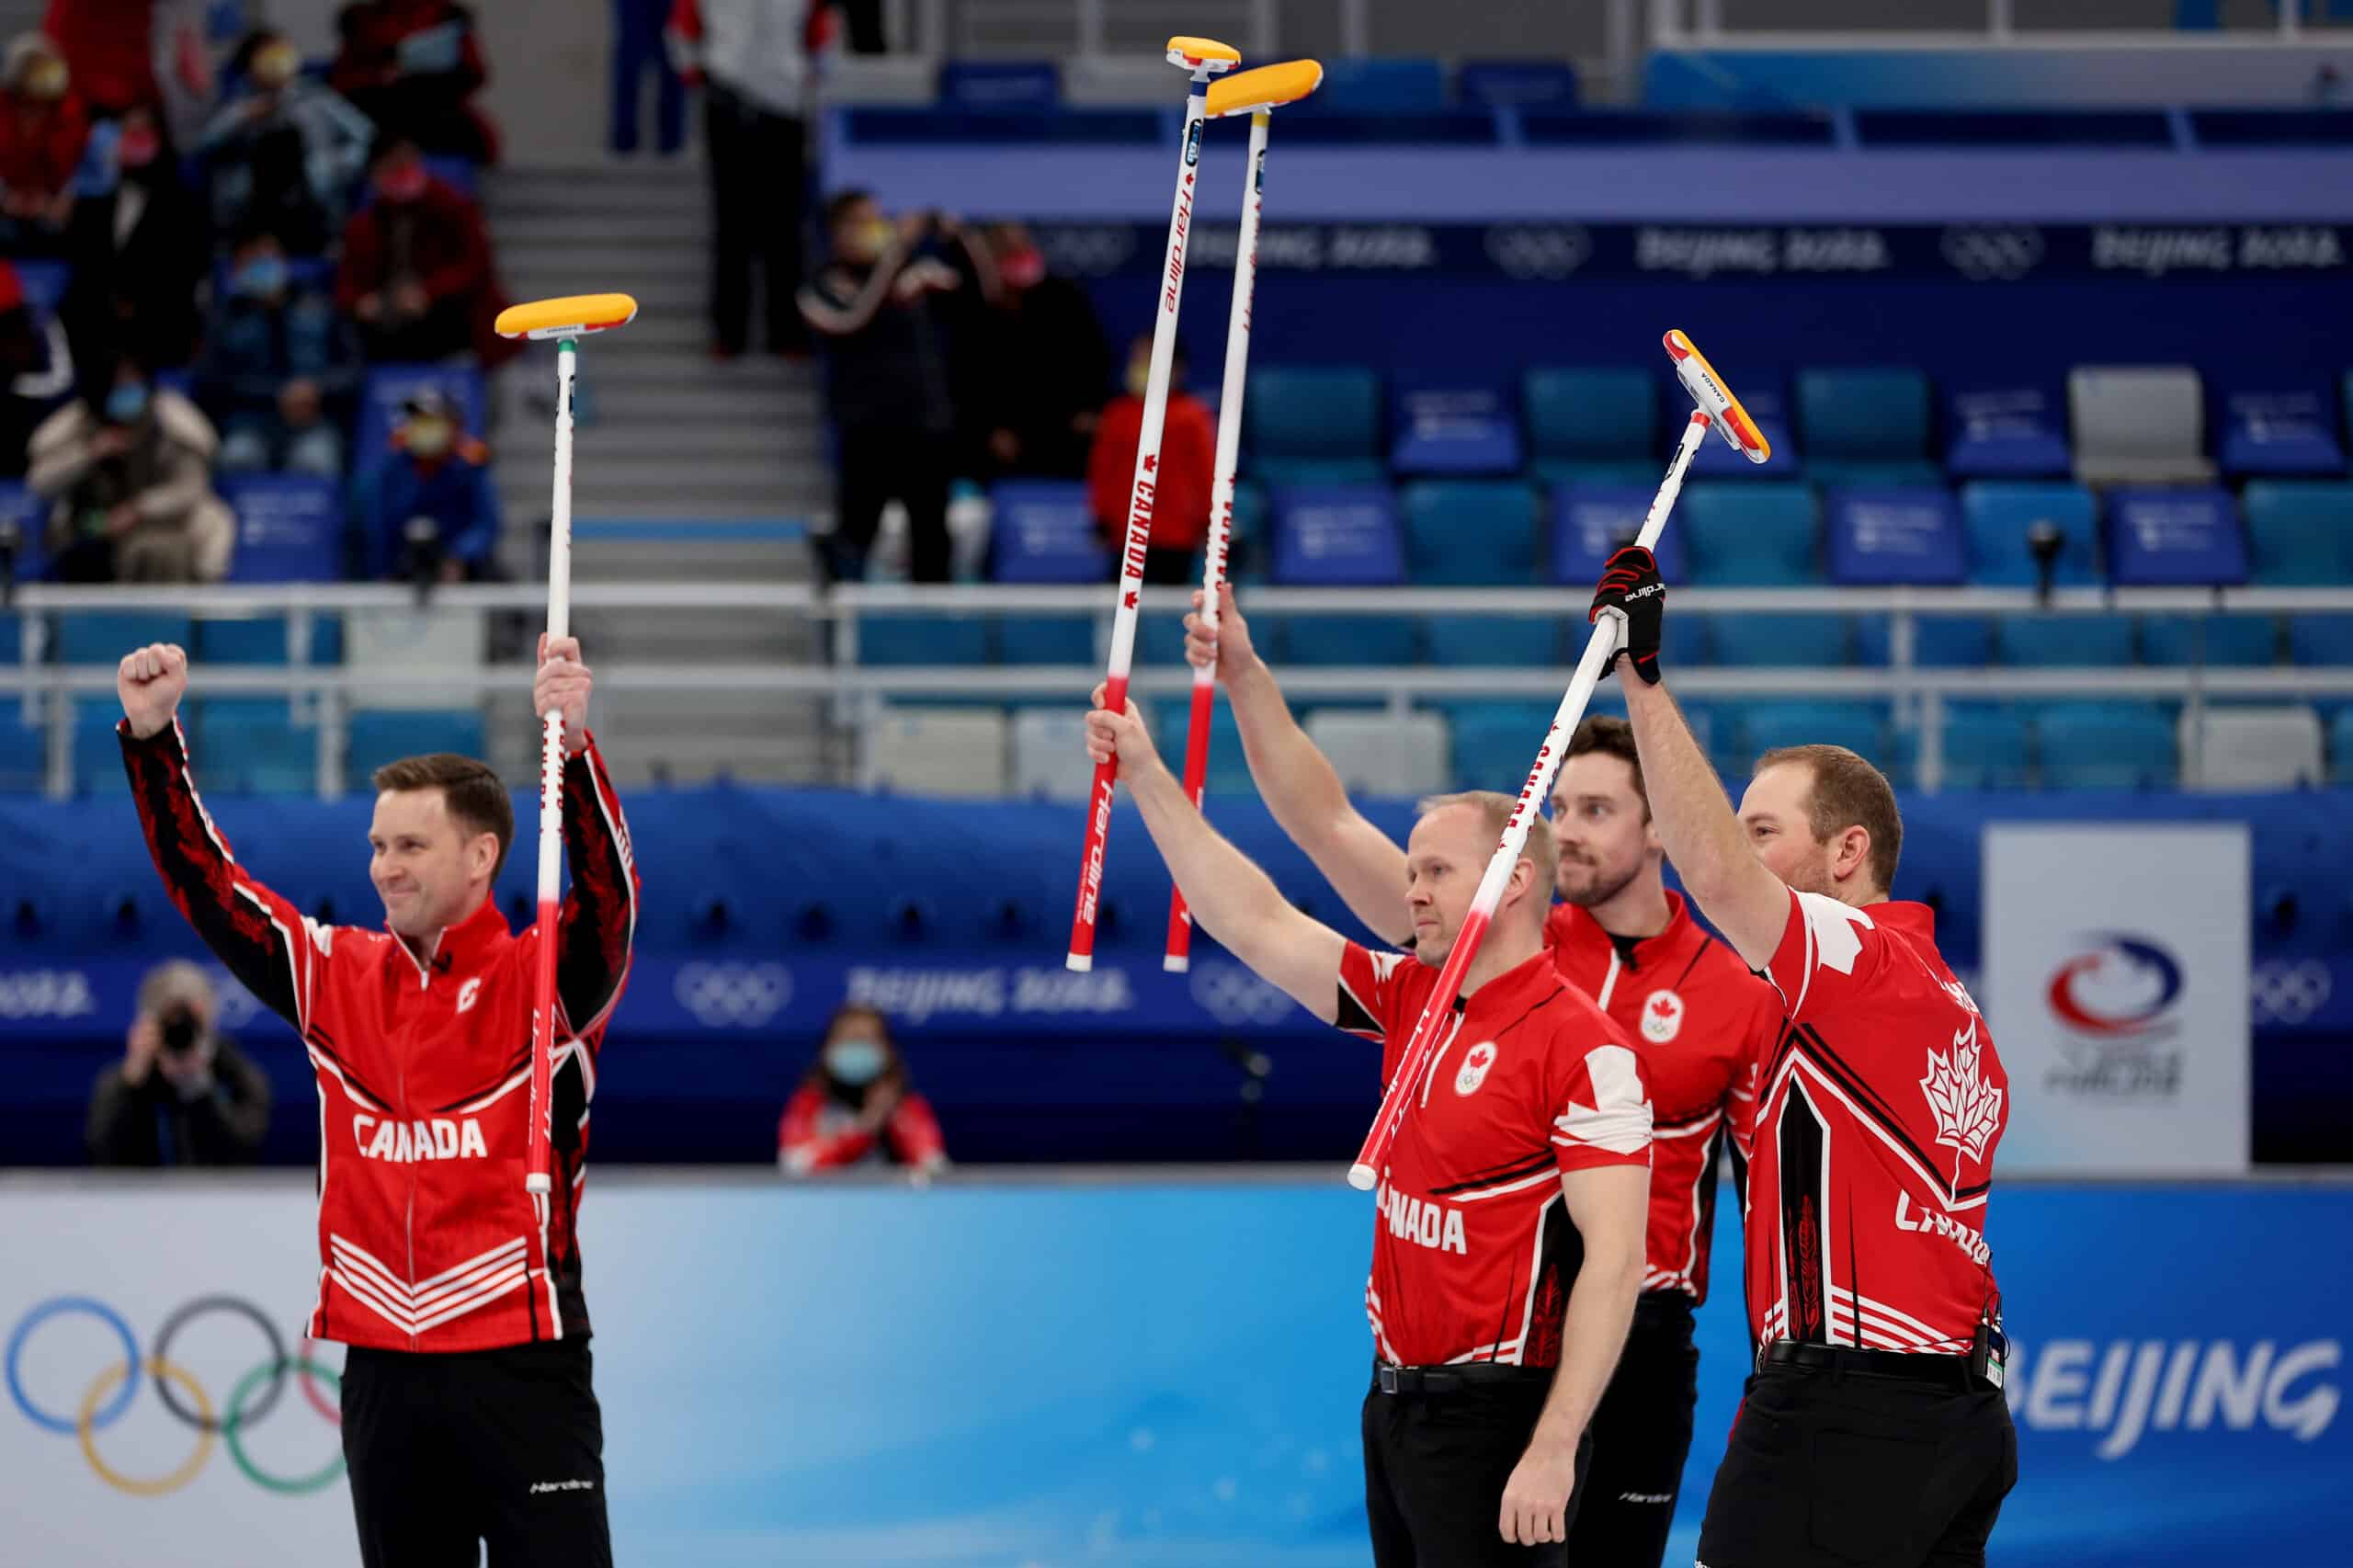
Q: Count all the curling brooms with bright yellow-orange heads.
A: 4